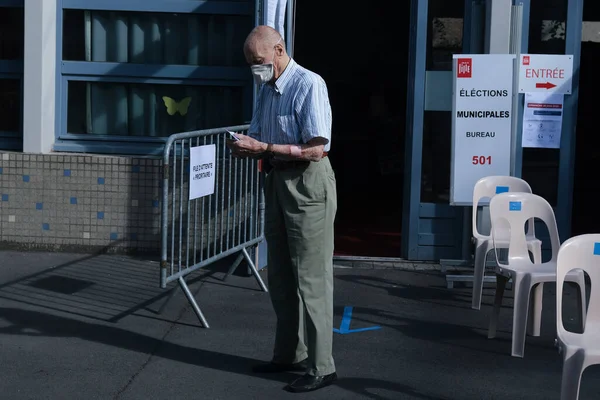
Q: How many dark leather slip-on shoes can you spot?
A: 2